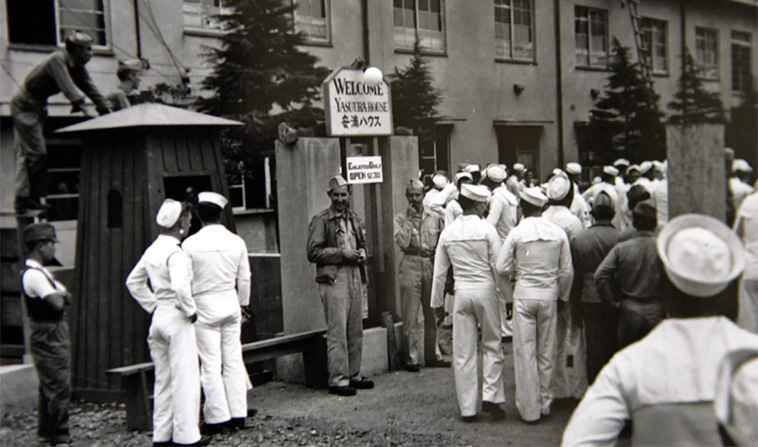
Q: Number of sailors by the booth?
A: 2